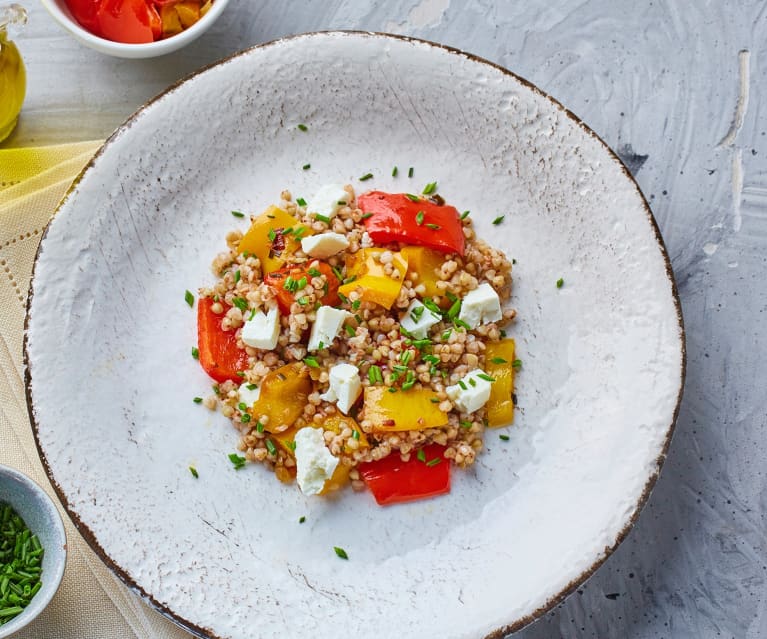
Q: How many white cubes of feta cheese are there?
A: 10